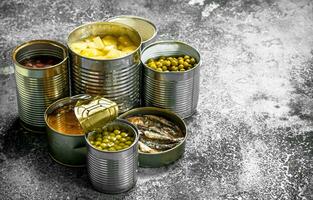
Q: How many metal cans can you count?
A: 7